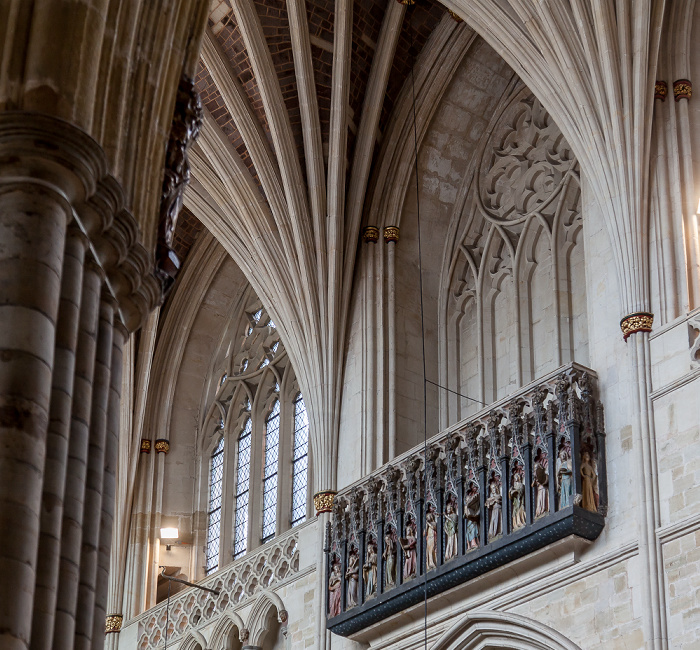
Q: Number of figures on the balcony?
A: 13